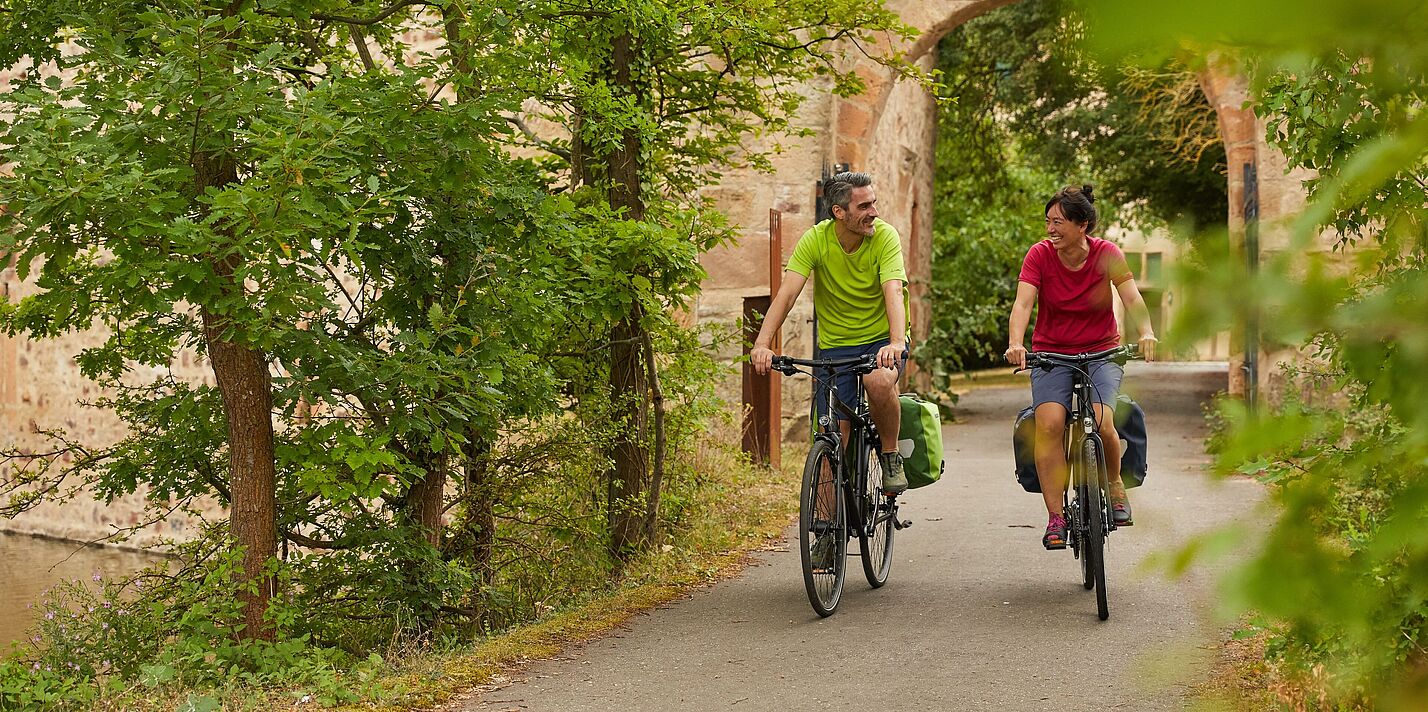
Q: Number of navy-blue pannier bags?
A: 2